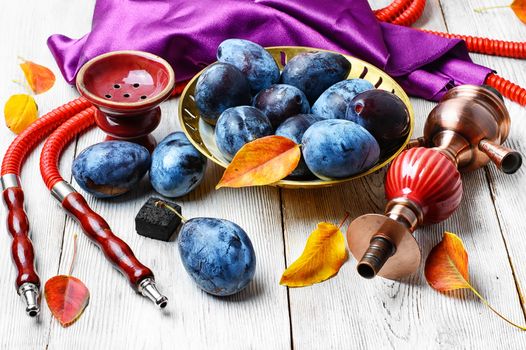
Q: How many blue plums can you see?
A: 12